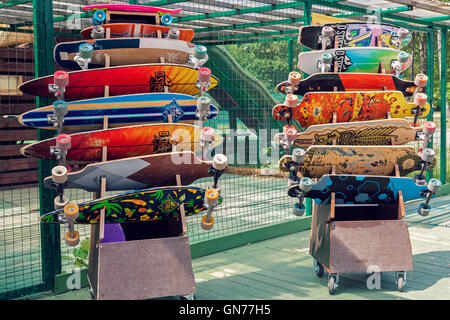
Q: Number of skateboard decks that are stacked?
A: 15